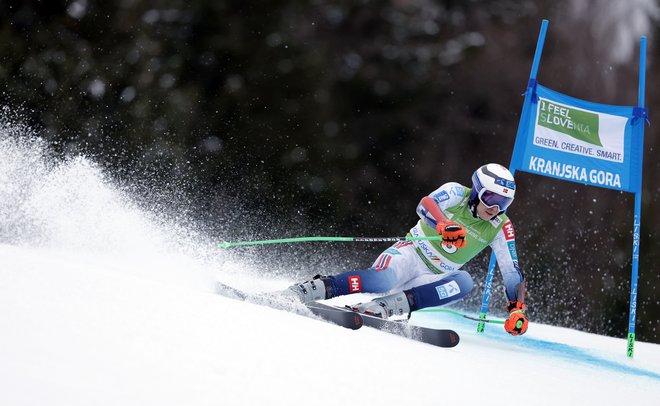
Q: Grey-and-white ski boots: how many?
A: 2